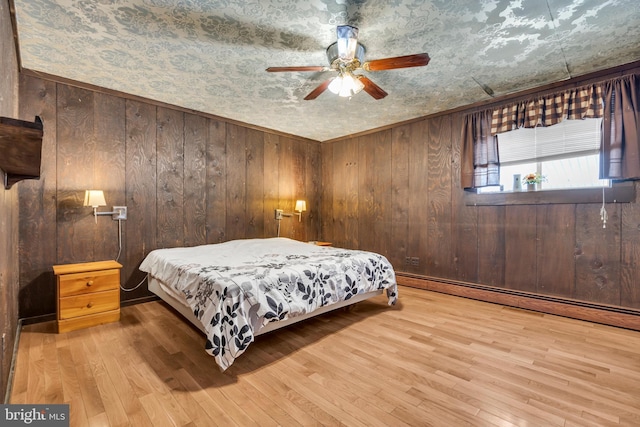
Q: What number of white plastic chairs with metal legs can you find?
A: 0